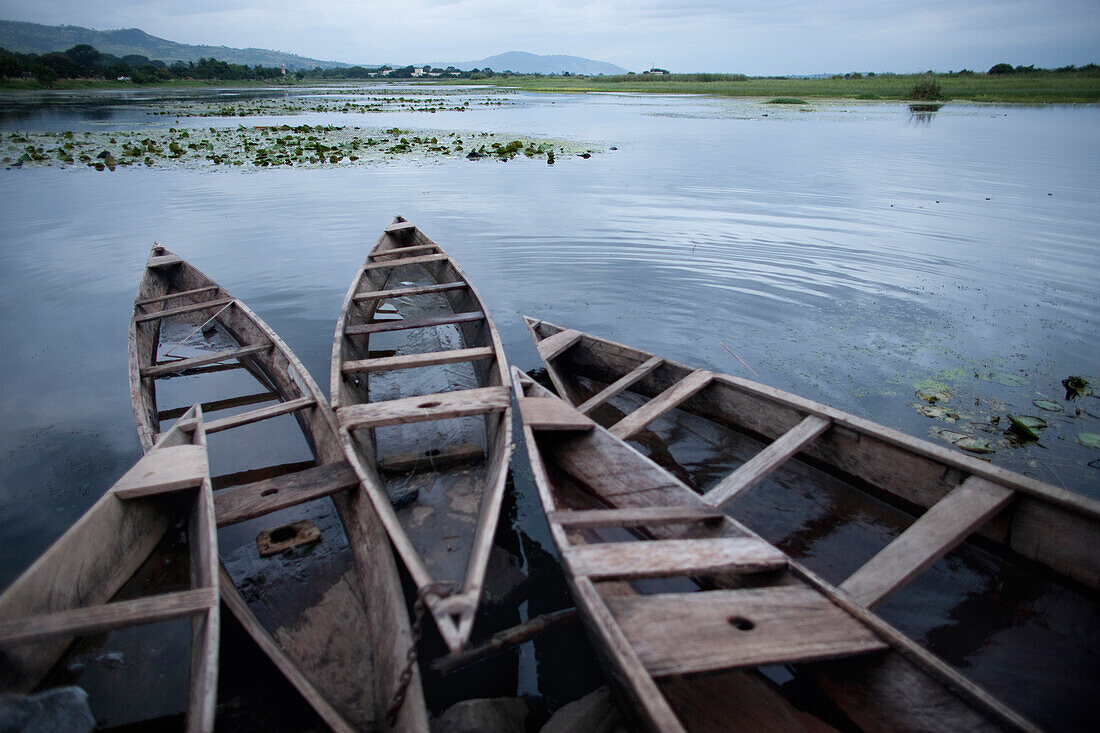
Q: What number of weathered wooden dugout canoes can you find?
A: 5